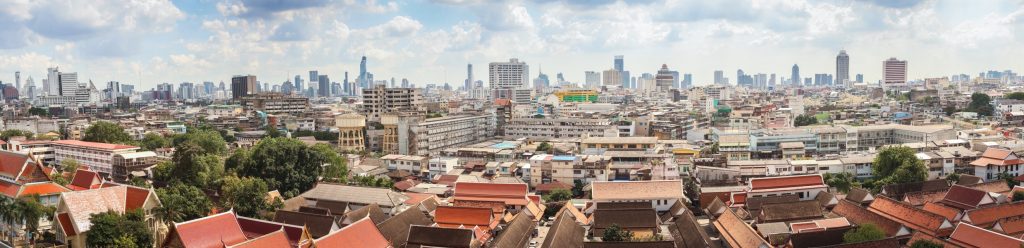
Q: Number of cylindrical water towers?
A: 2